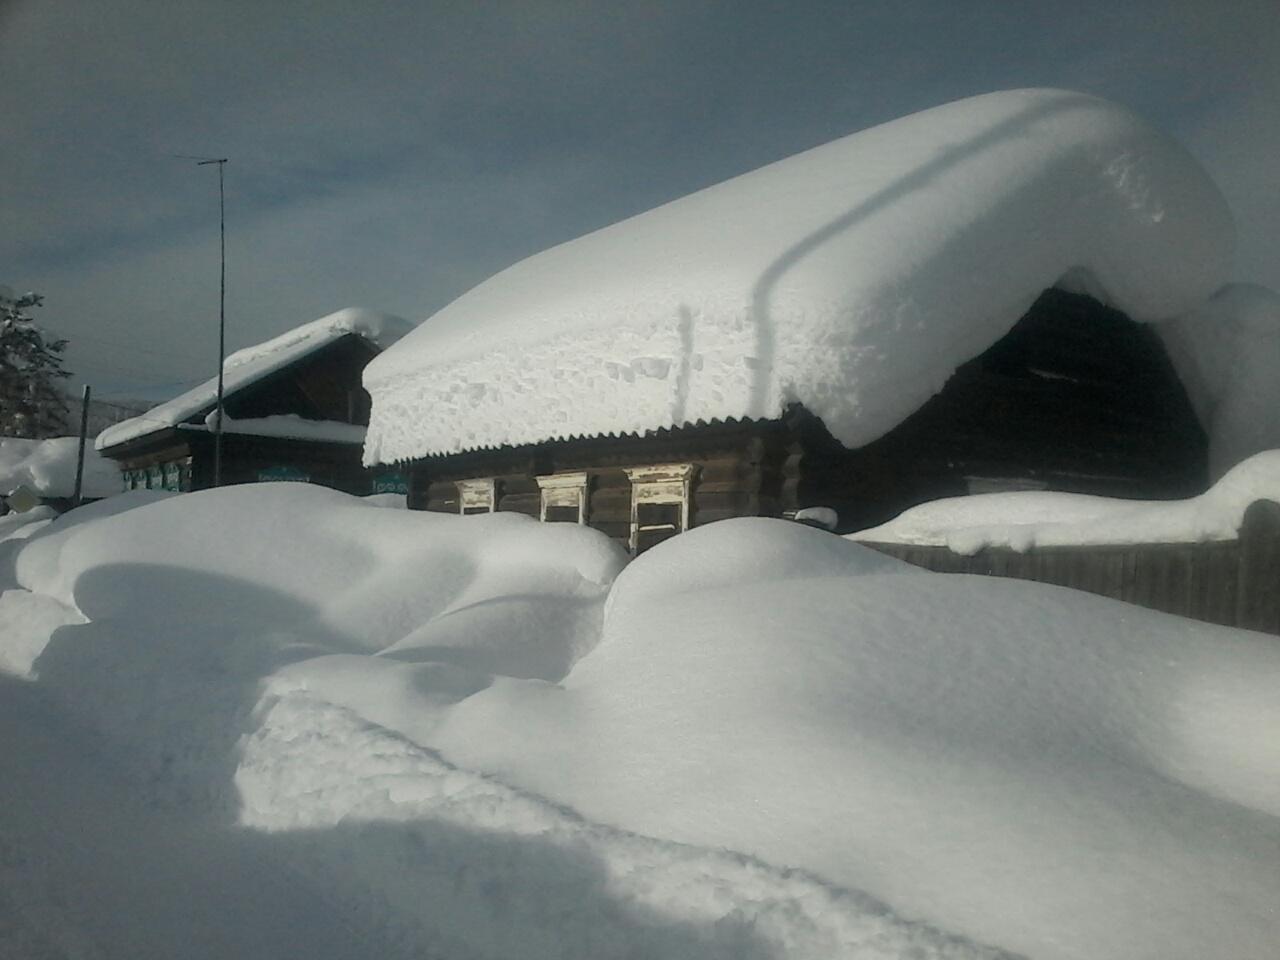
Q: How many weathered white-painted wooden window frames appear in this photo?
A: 3